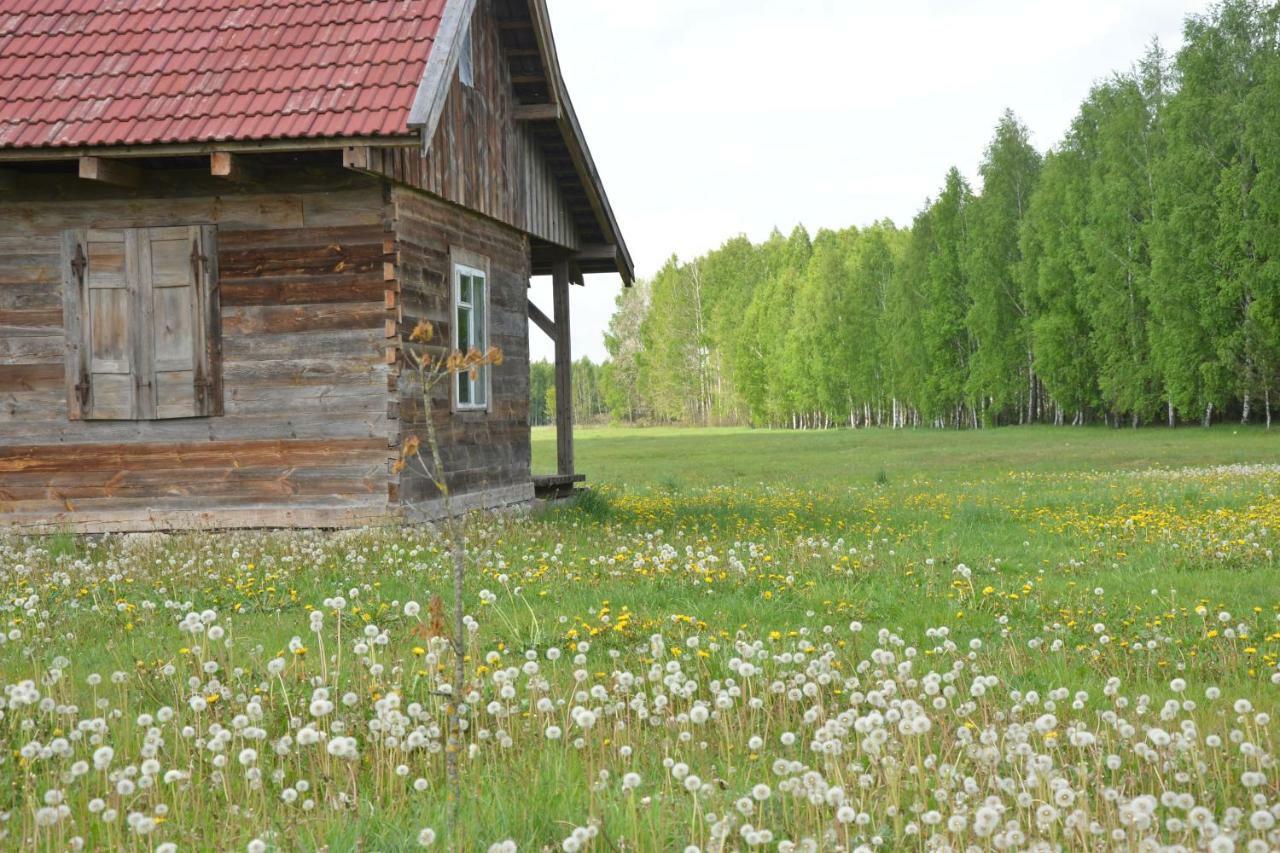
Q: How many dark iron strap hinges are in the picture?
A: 4